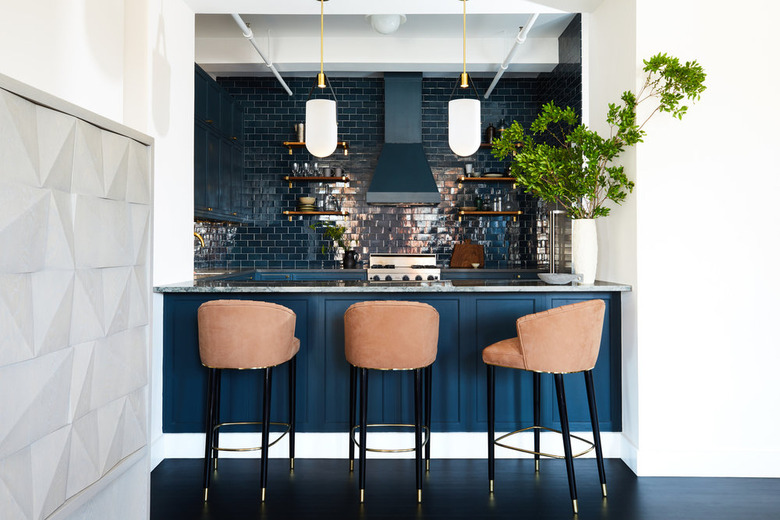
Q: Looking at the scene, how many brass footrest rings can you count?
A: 3